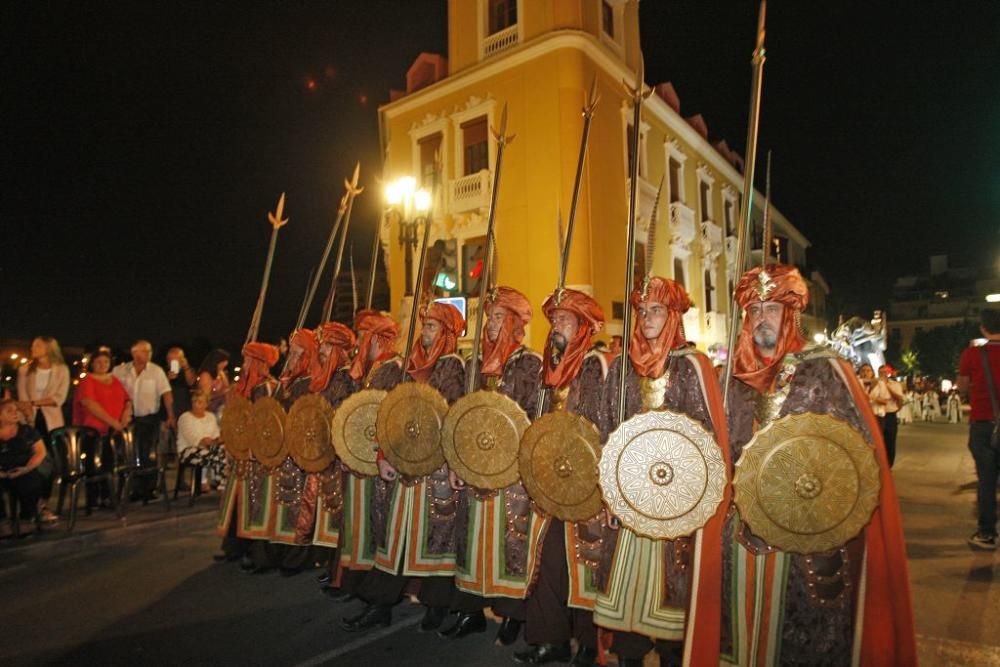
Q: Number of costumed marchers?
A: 9